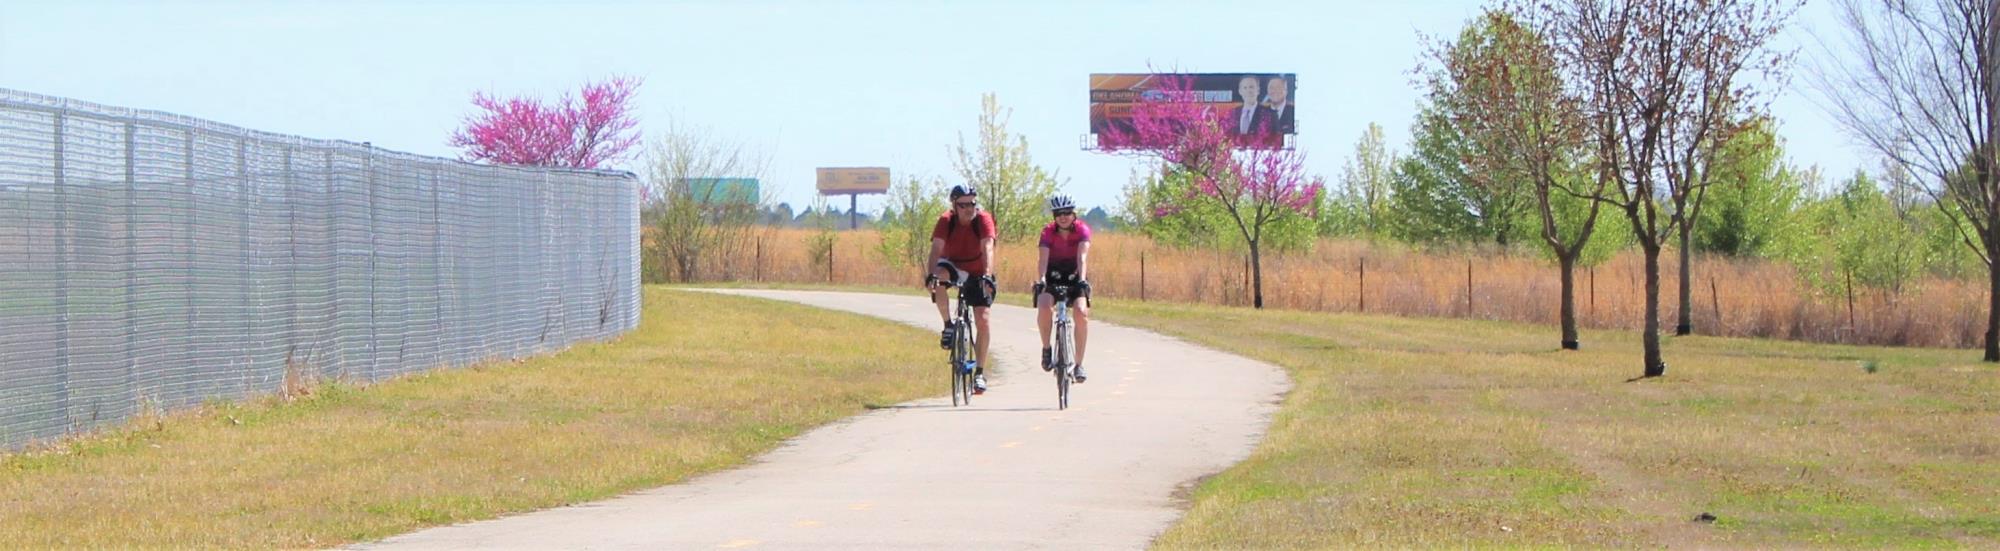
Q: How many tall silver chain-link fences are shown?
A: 1